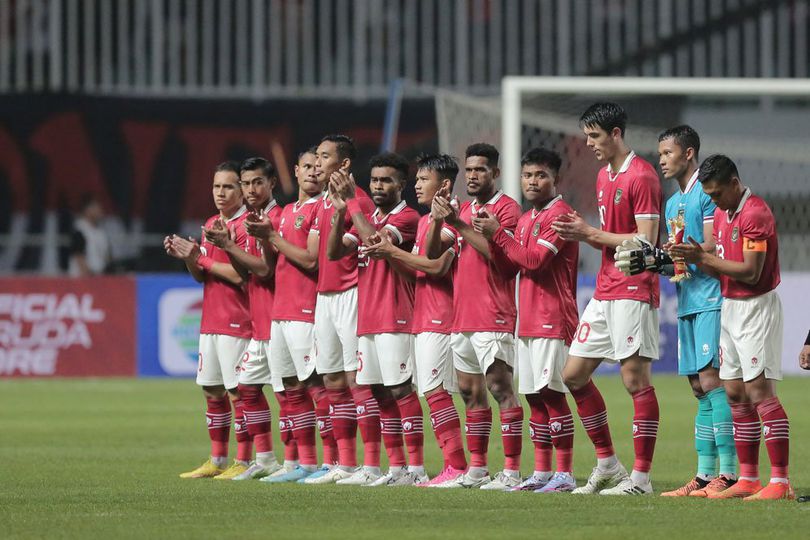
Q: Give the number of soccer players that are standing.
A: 11